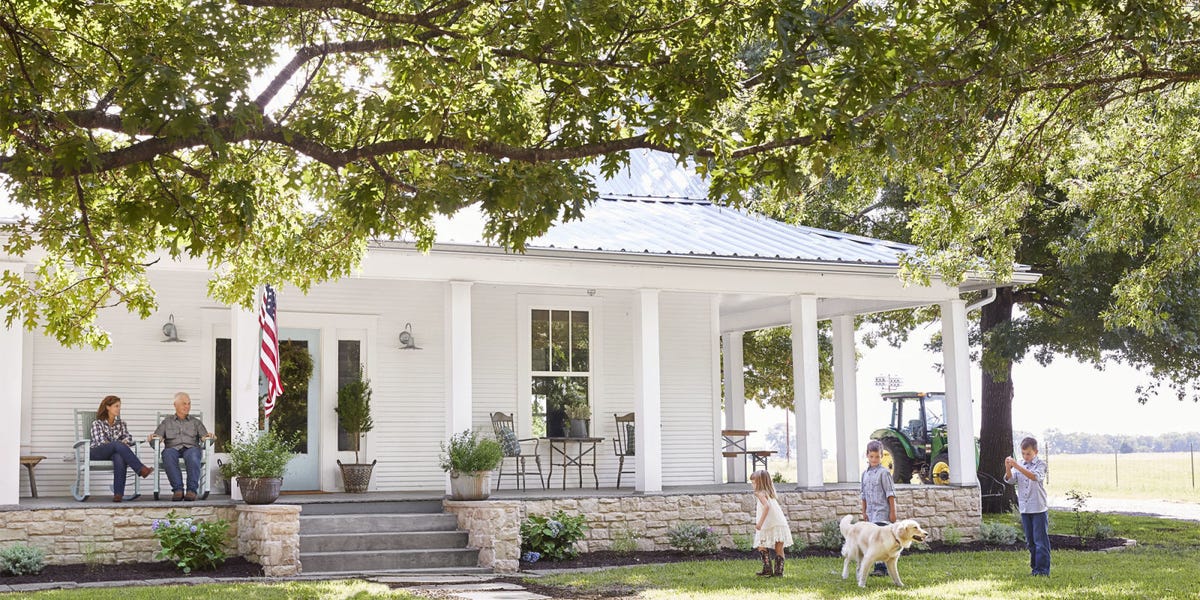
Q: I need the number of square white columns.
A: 8